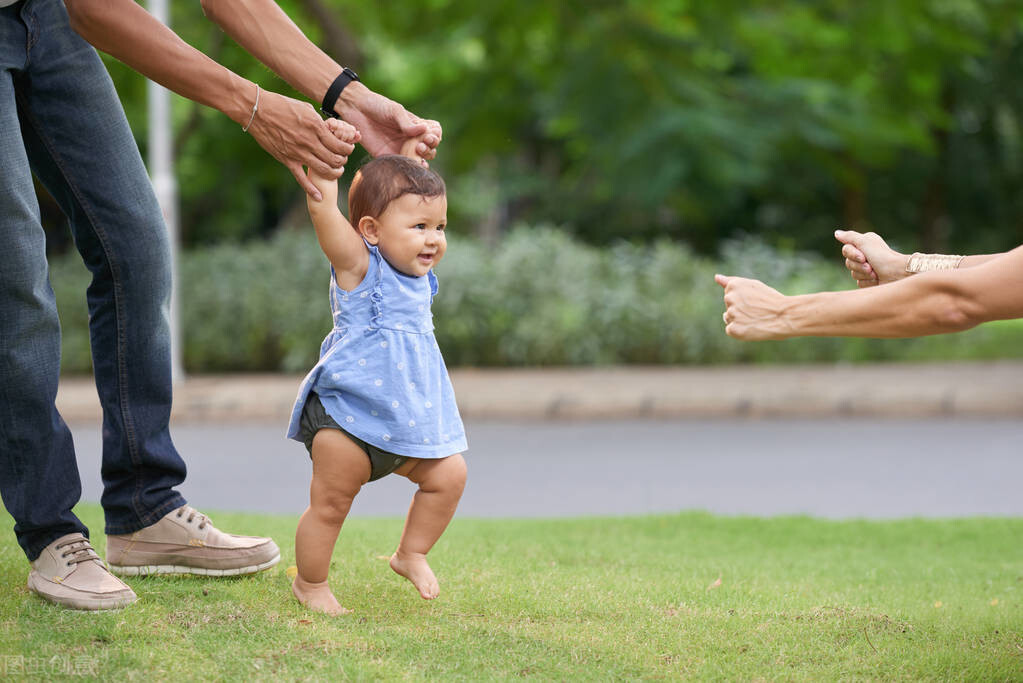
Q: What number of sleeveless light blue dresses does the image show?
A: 1